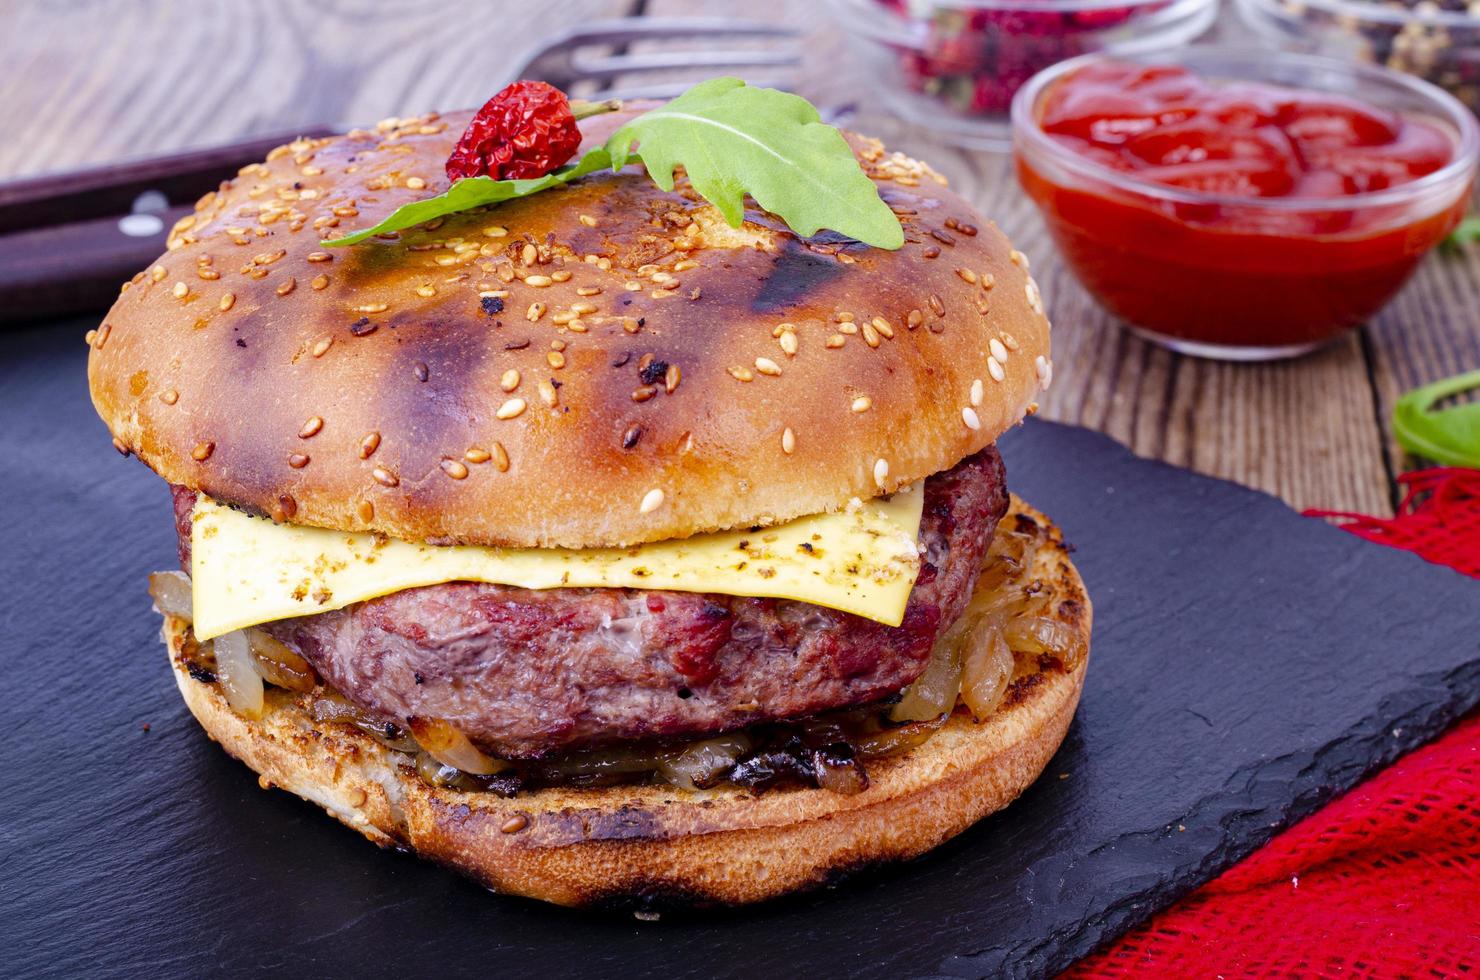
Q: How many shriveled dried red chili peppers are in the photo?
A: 1